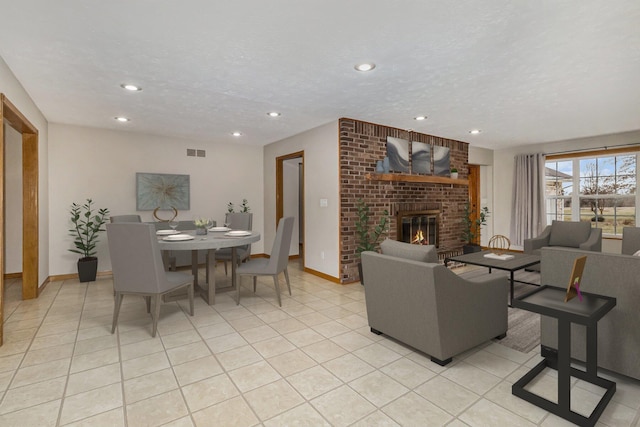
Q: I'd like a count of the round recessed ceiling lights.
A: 7